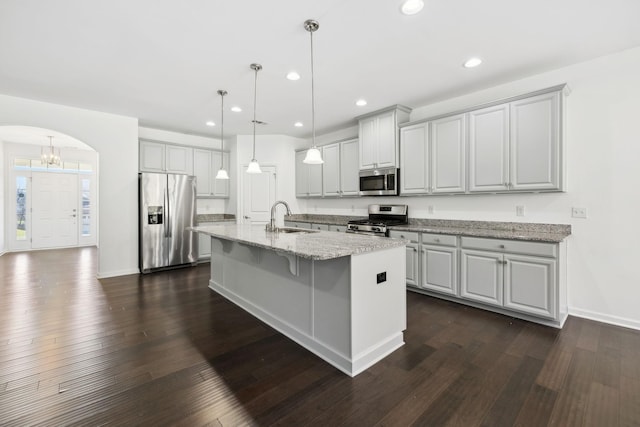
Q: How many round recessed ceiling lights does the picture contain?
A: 7